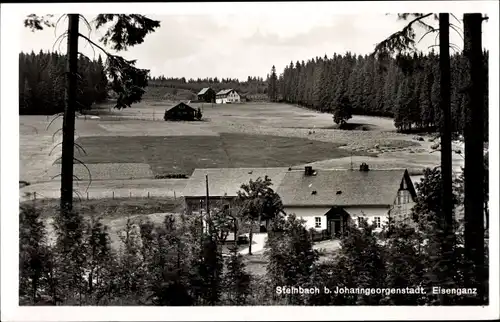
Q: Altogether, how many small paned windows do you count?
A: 3